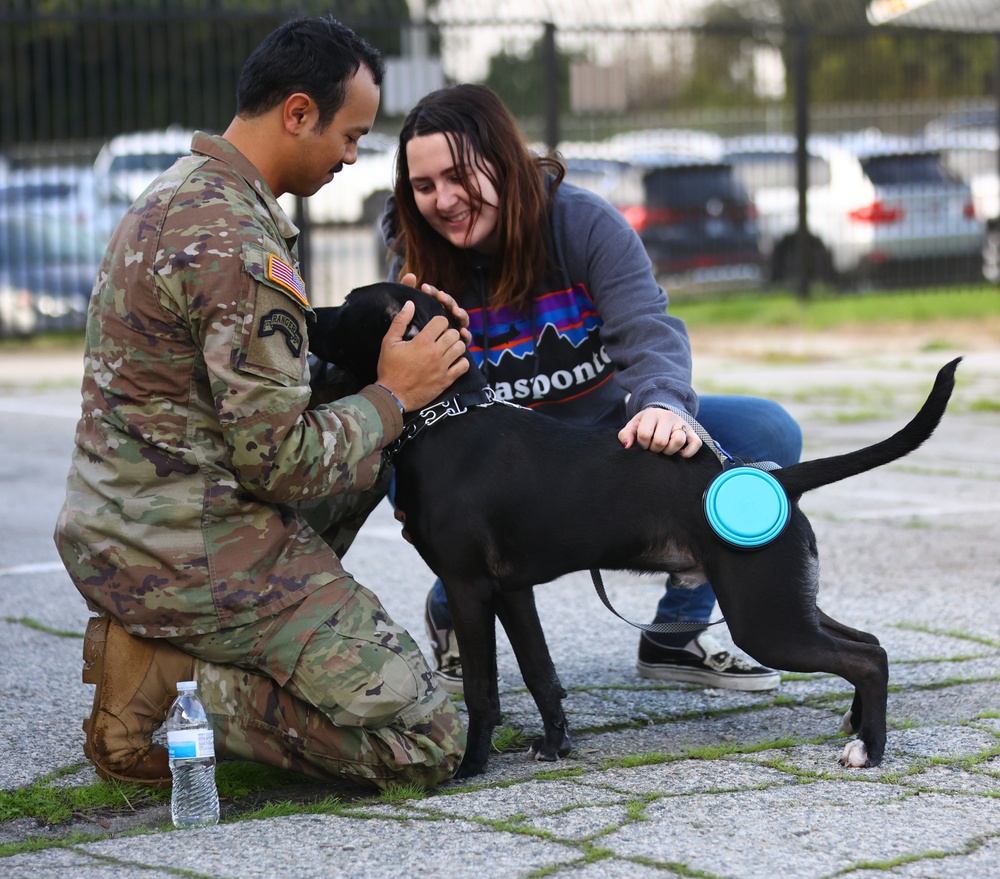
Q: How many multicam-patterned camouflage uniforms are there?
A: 1